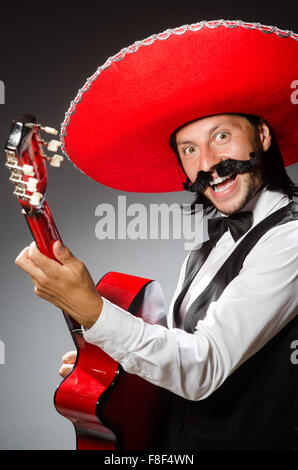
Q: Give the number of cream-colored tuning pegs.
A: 6